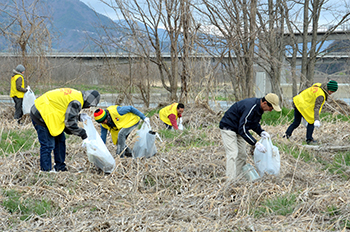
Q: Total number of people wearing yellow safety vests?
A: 5